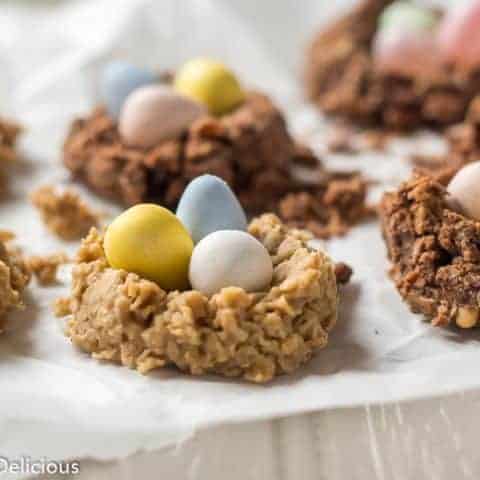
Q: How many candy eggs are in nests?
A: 10